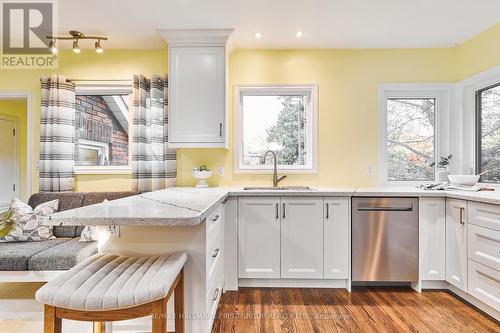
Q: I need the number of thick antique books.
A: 0